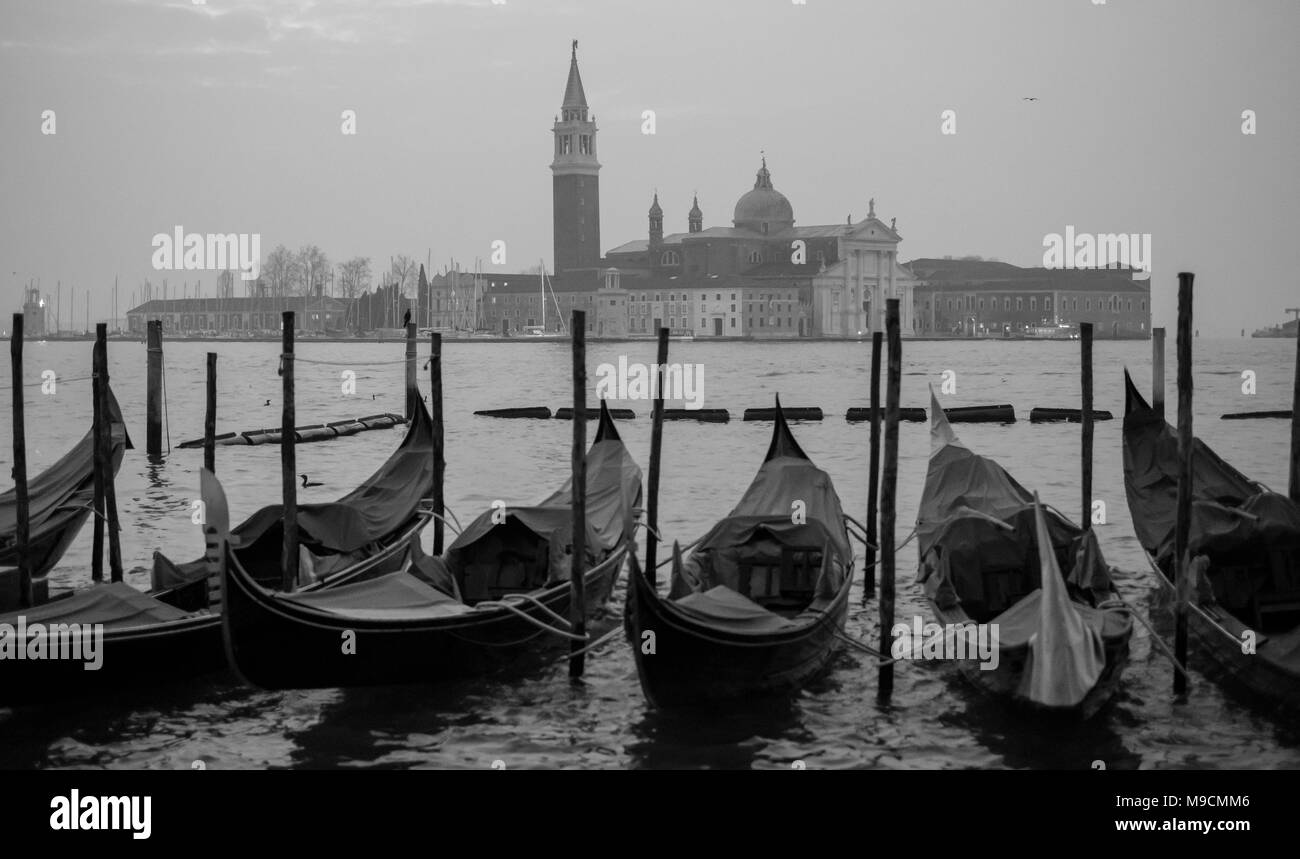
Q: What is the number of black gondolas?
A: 6